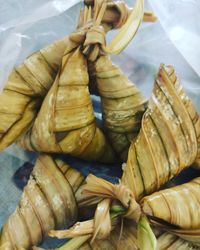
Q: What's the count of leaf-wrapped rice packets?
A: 6